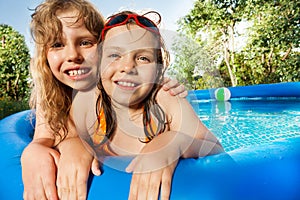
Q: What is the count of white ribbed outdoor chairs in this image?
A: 0